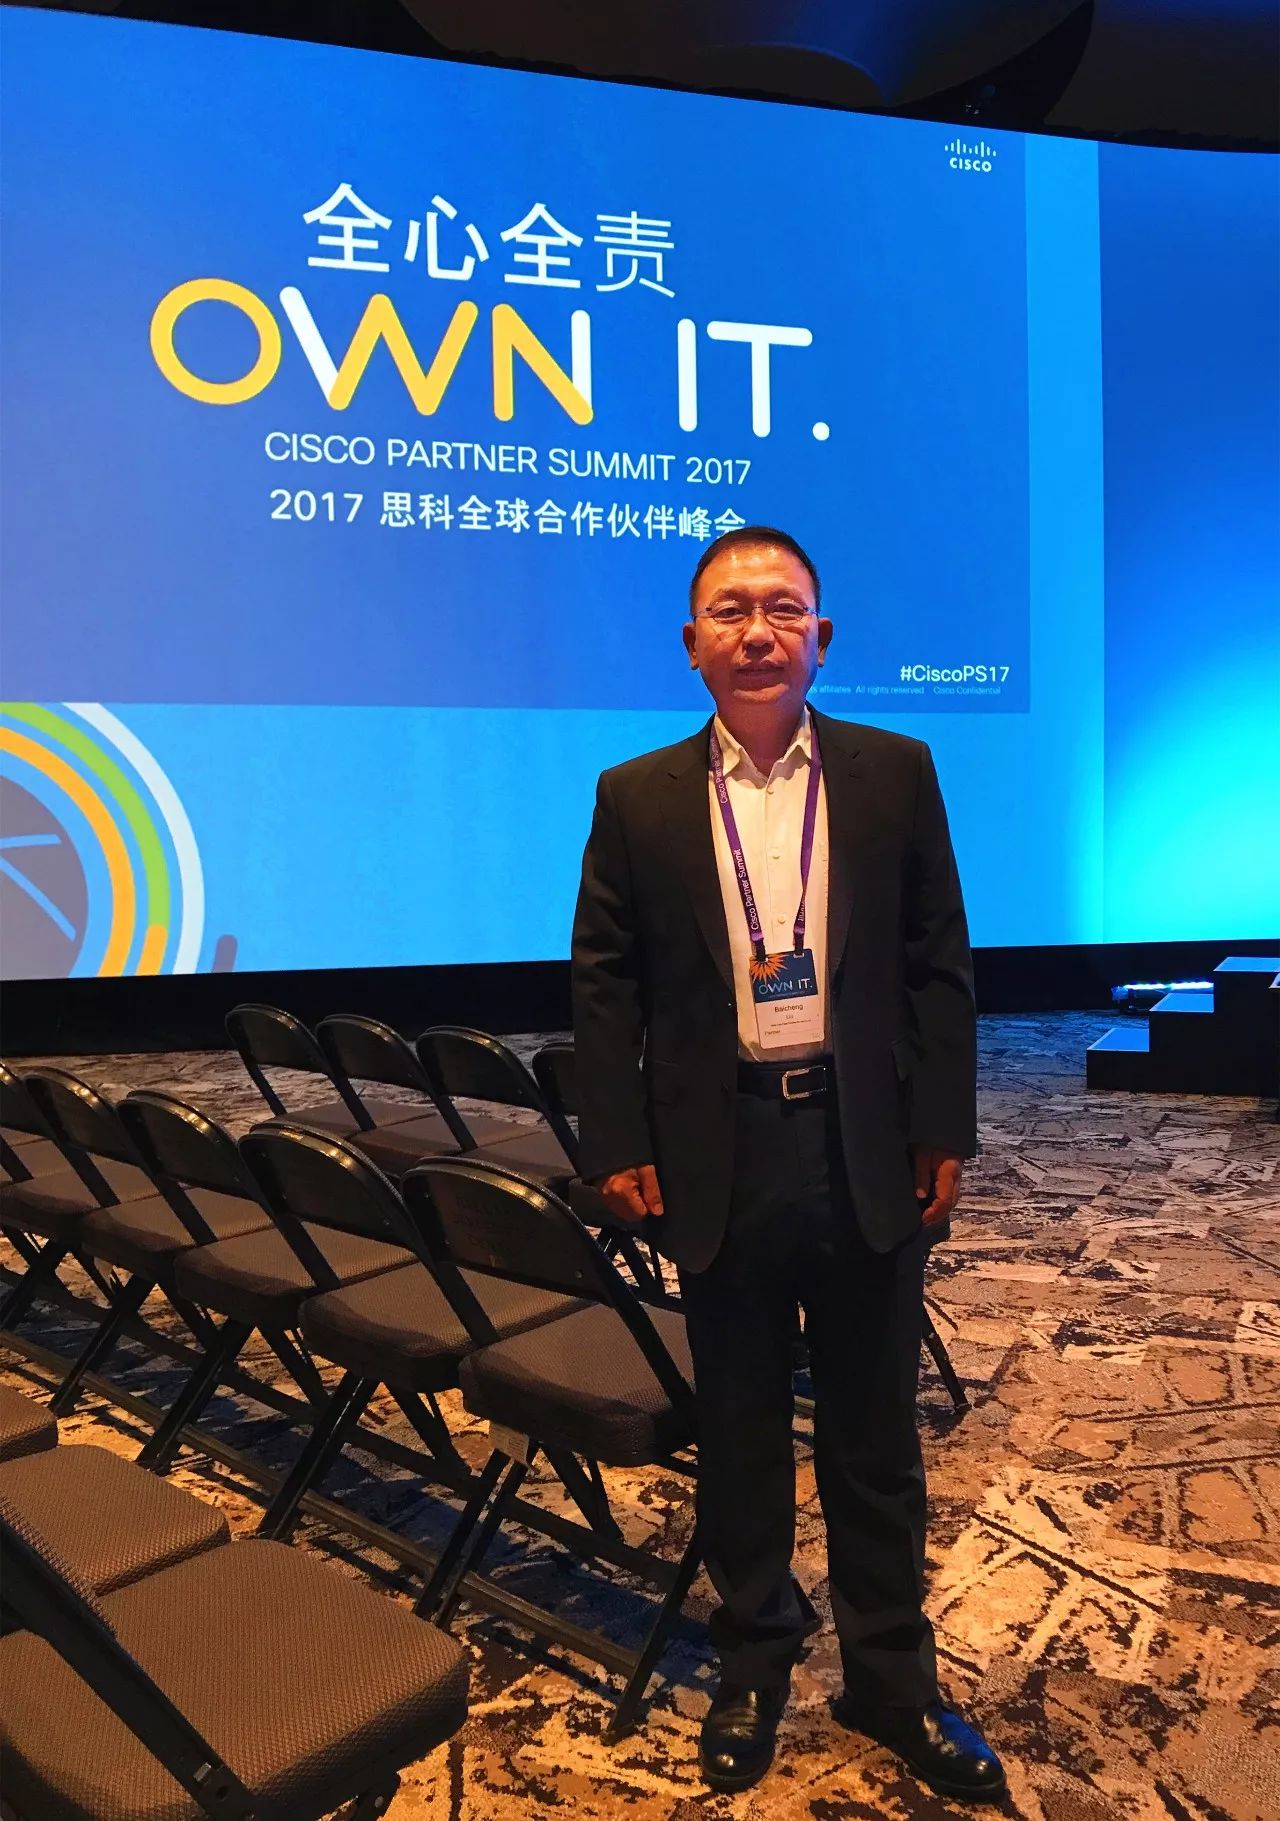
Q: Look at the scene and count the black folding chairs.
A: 12